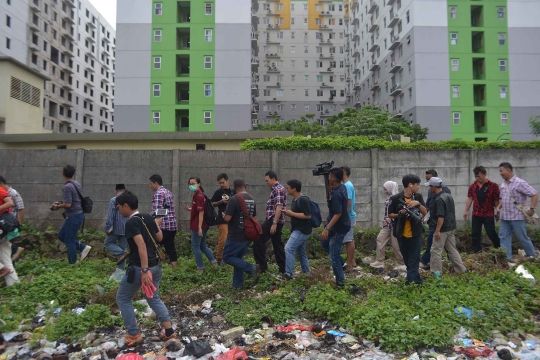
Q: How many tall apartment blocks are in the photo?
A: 4